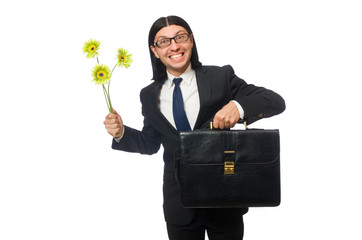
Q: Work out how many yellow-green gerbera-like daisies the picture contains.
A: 3